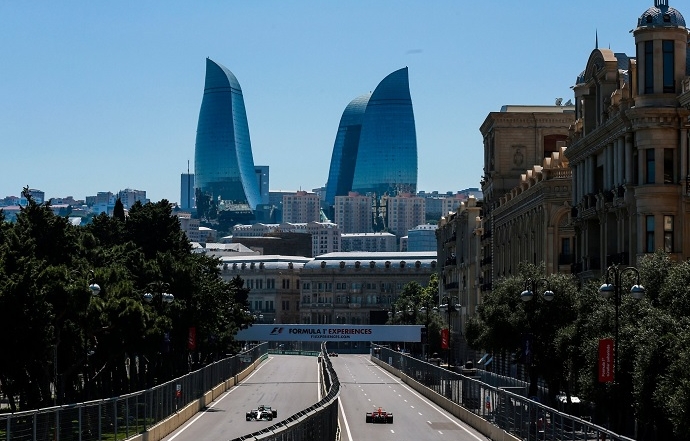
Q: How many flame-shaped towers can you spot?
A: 3